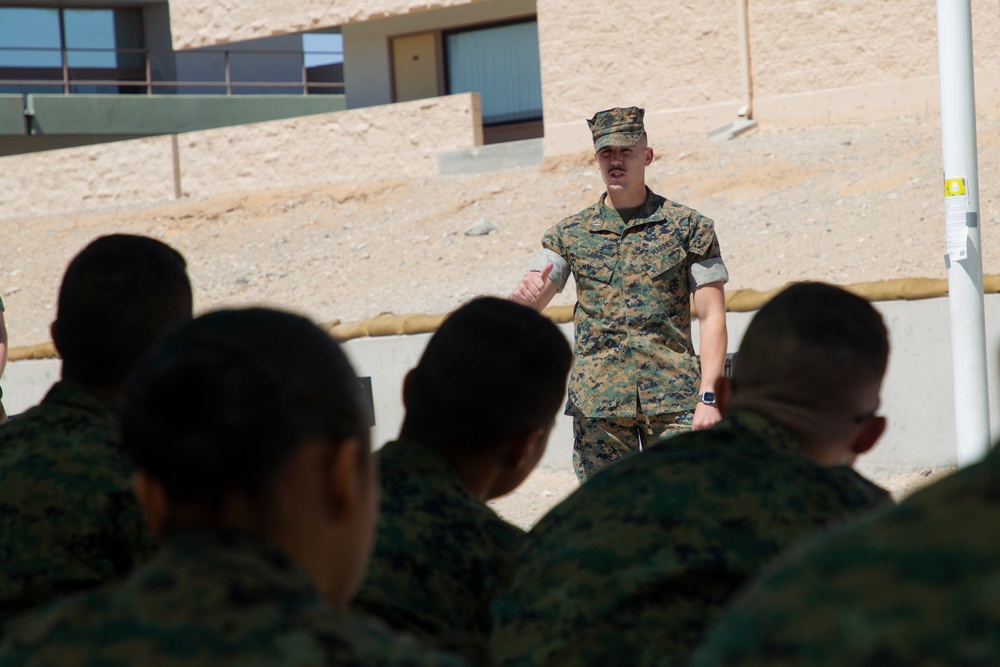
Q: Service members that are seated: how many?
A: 5